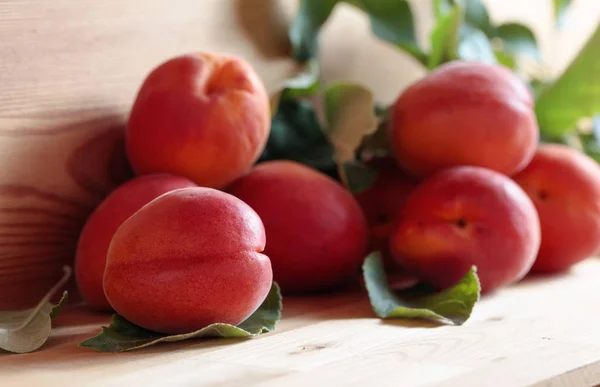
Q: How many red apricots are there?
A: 8